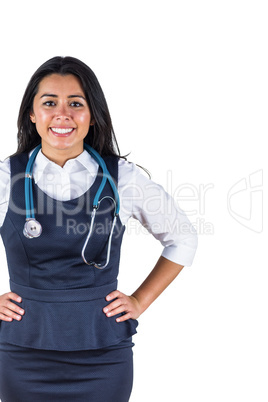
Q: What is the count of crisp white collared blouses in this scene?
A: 1